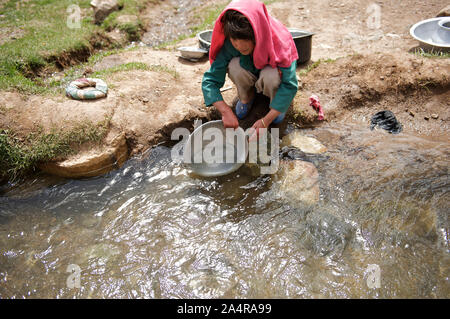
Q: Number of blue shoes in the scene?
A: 2